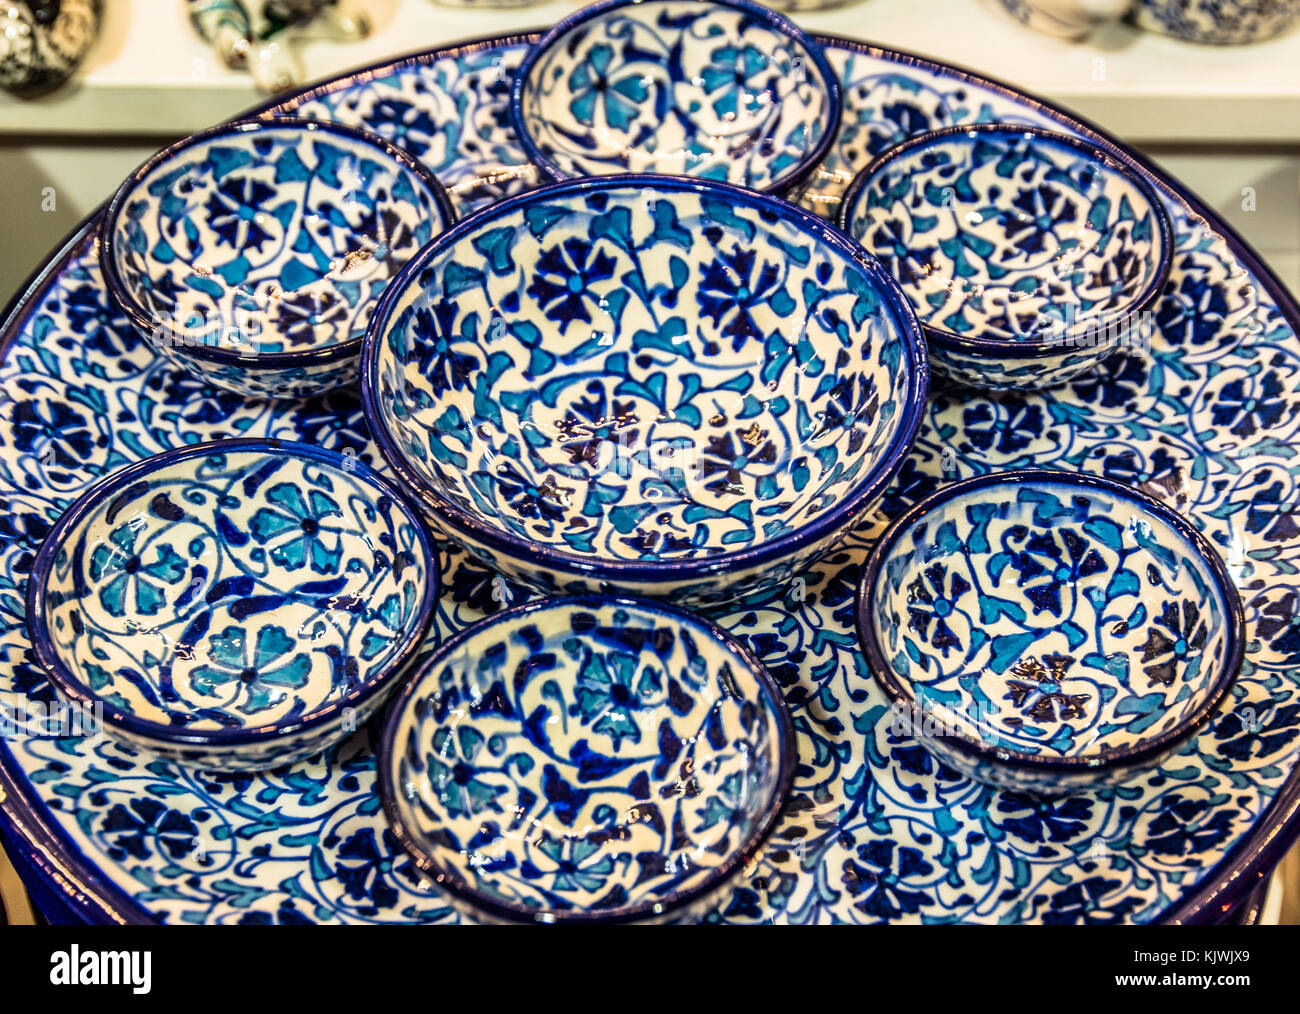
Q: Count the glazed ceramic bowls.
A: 7